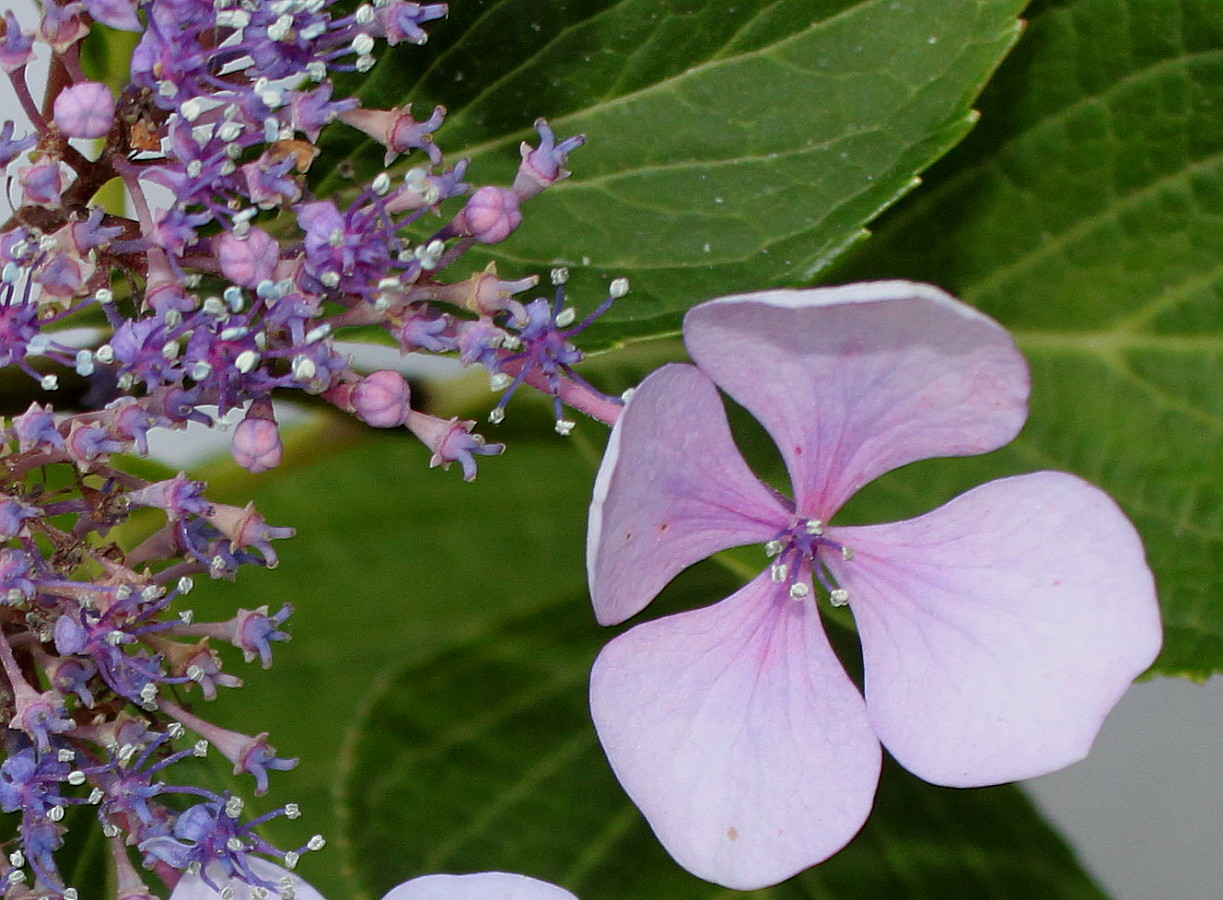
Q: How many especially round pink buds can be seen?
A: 5